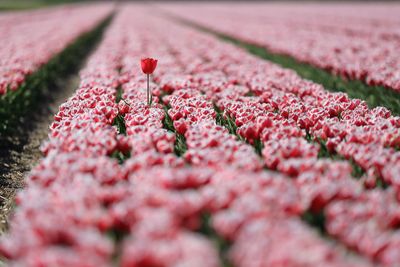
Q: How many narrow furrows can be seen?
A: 2